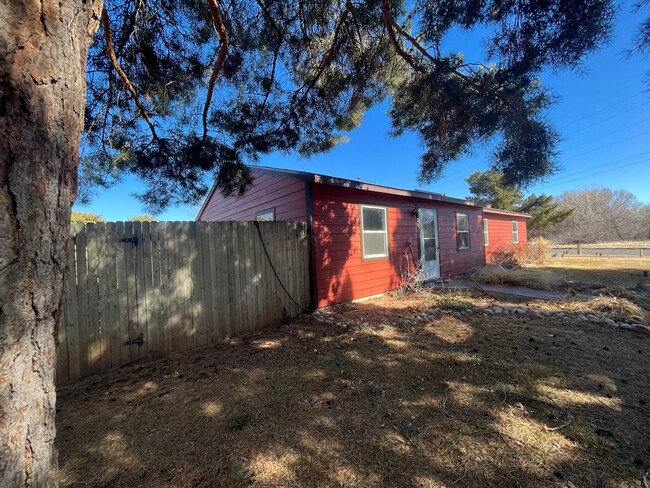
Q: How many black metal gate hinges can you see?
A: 2